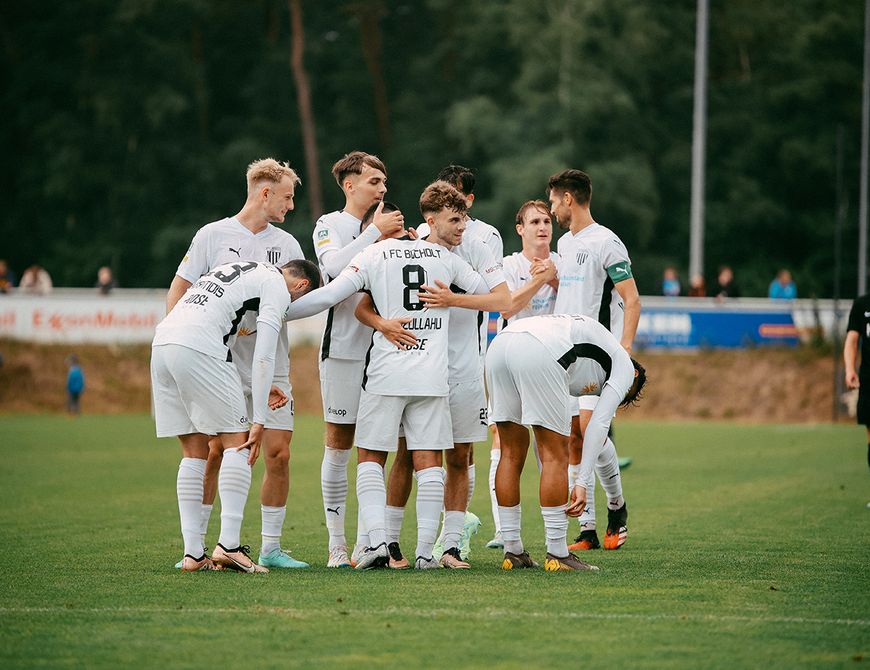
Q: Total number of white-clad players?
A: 9